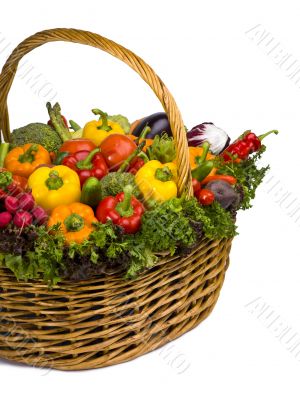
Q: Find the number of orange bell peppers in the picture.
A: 4